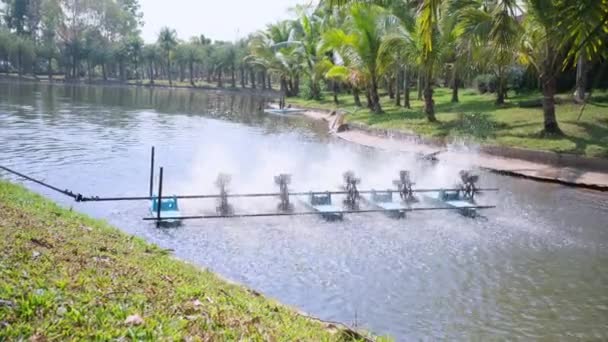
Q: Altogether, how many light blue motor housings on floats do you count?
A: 4